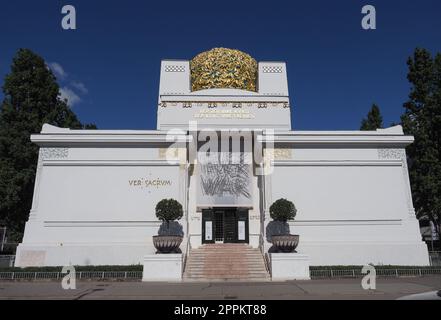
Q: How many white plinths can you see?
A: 2